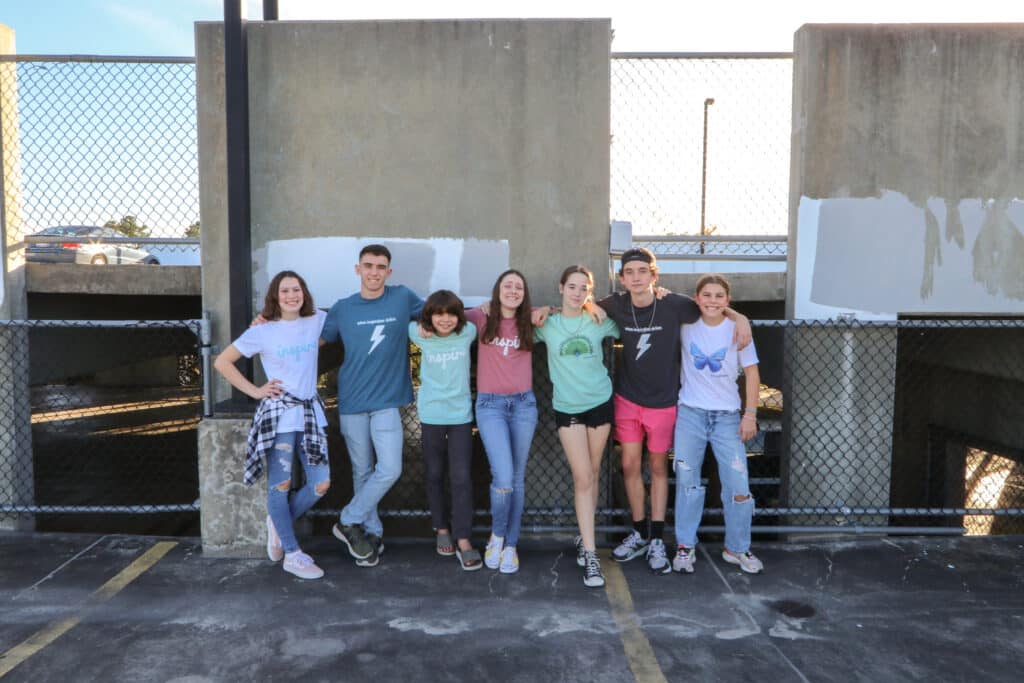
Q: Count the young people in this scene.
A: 7